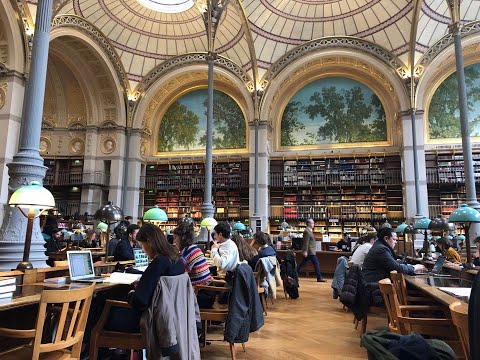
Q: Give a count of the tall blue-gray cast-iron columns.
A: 3